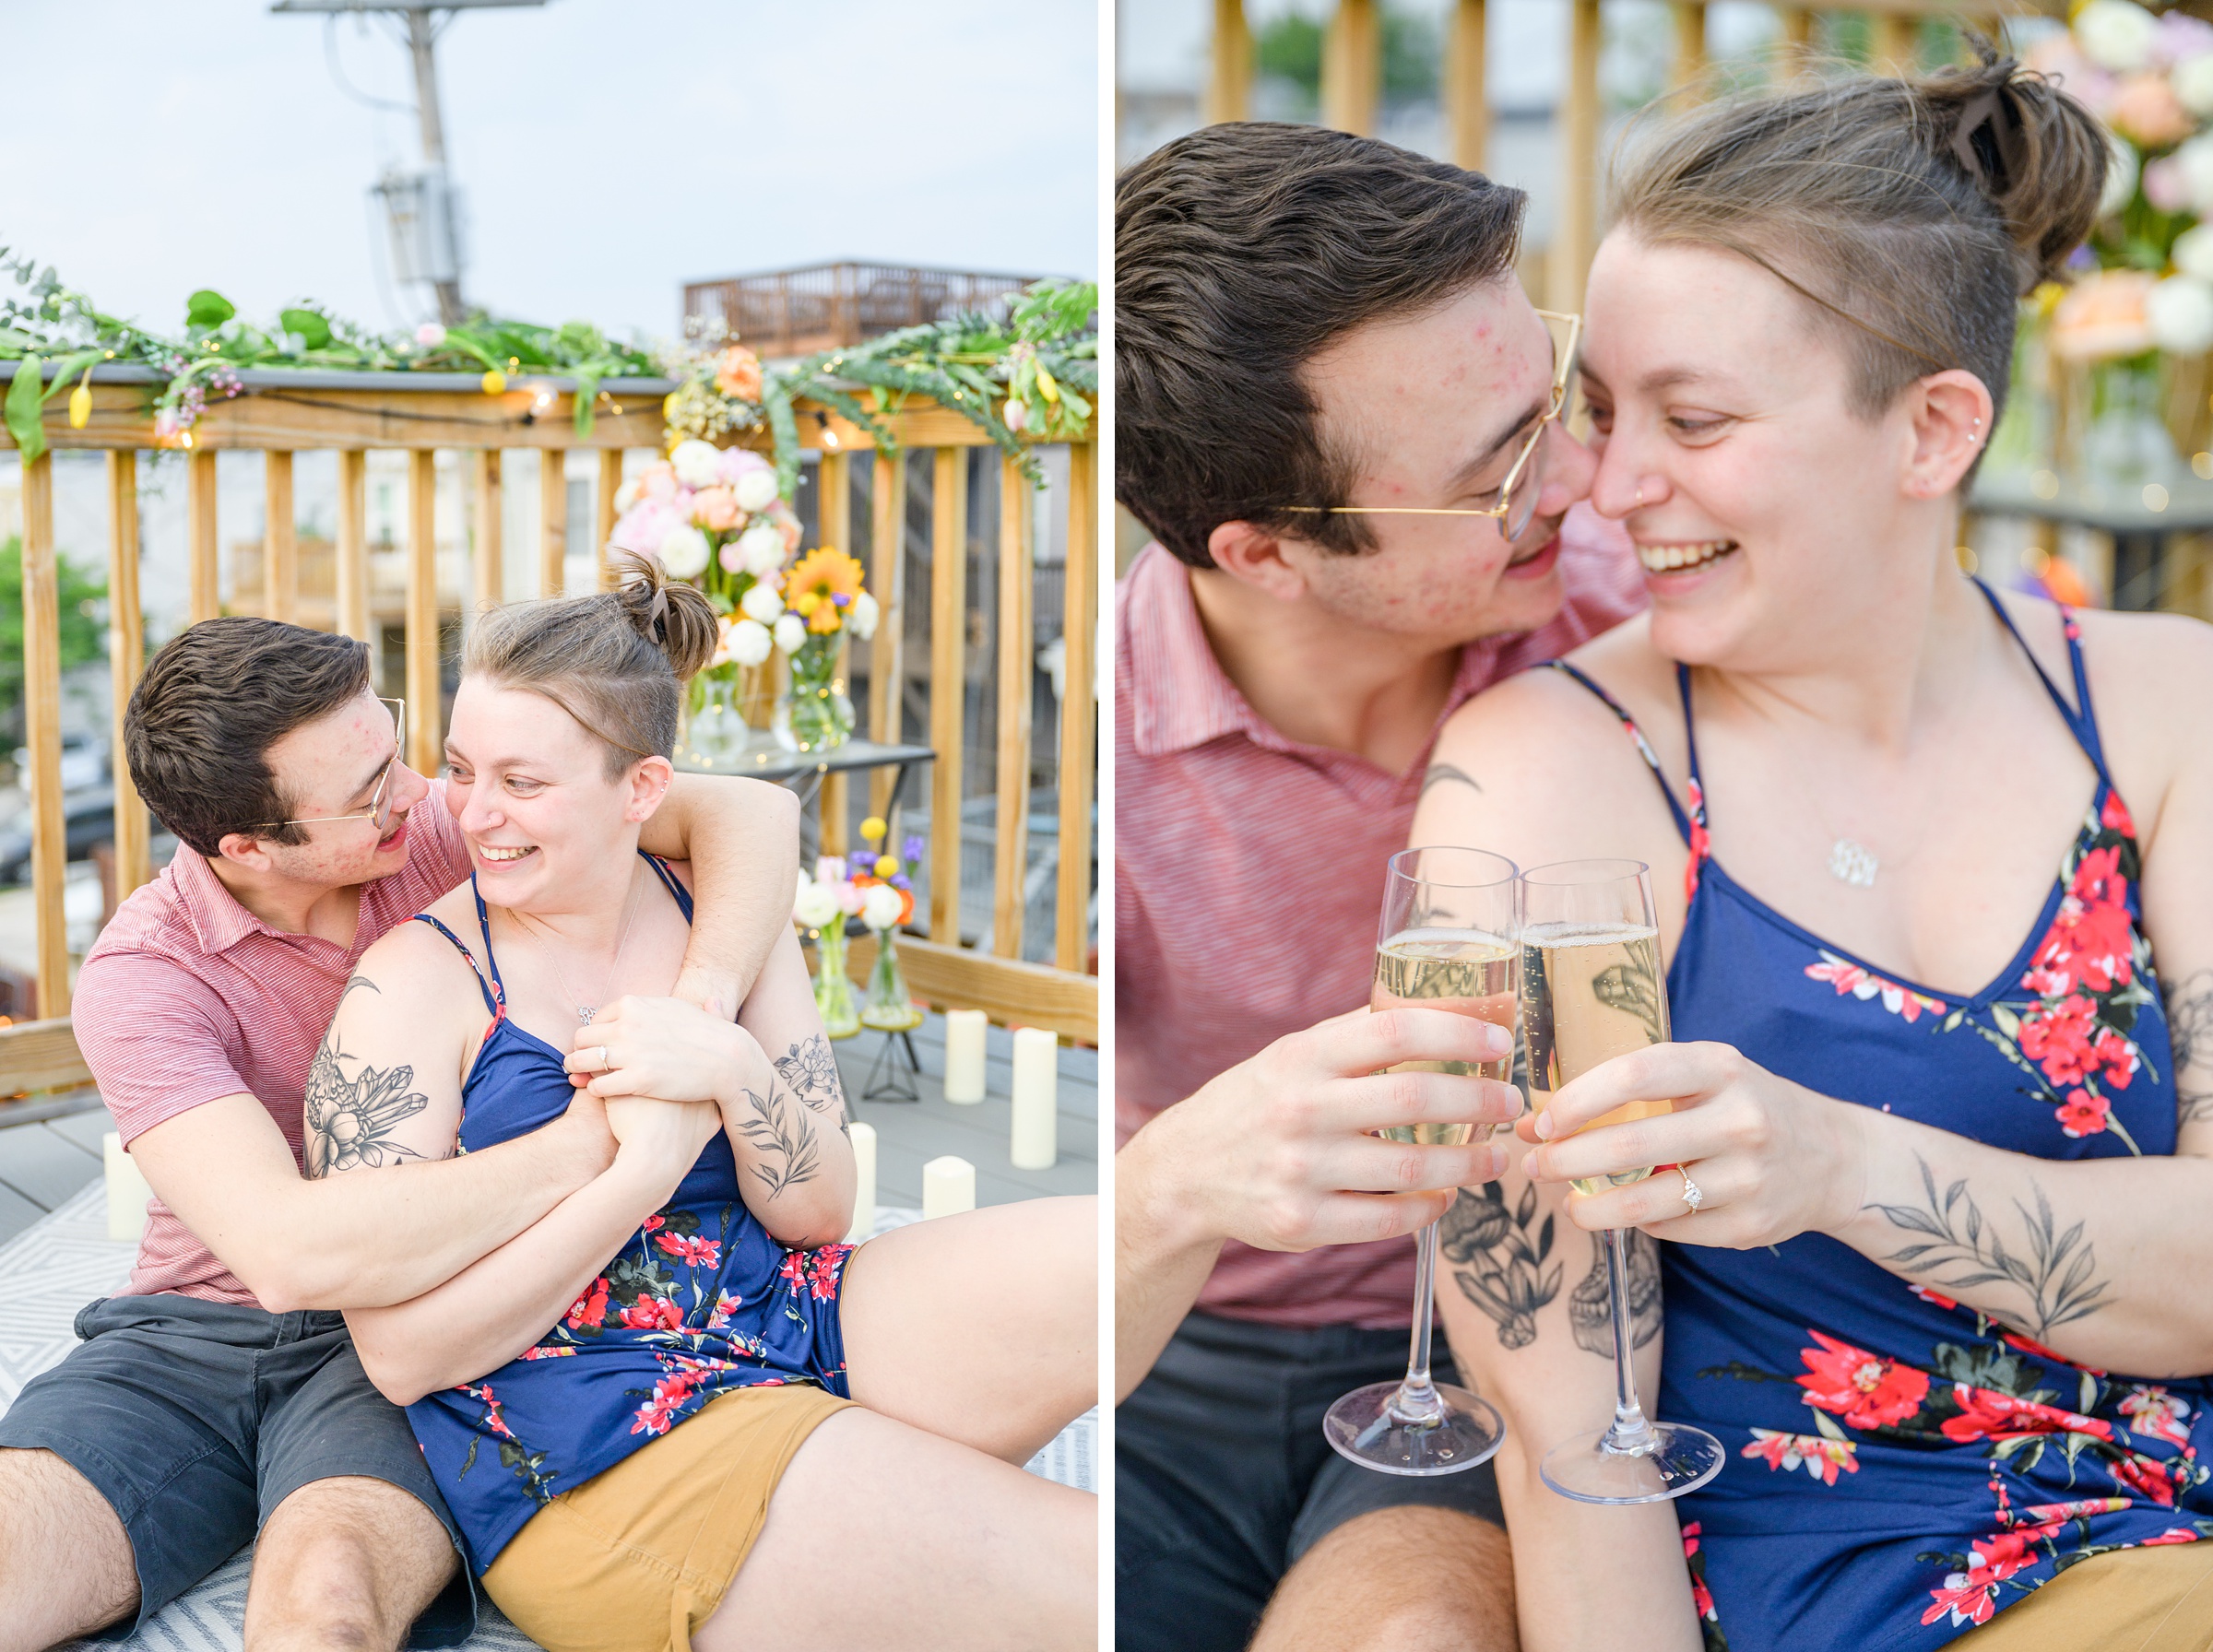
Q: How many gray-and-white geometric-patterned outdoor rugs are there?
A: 1